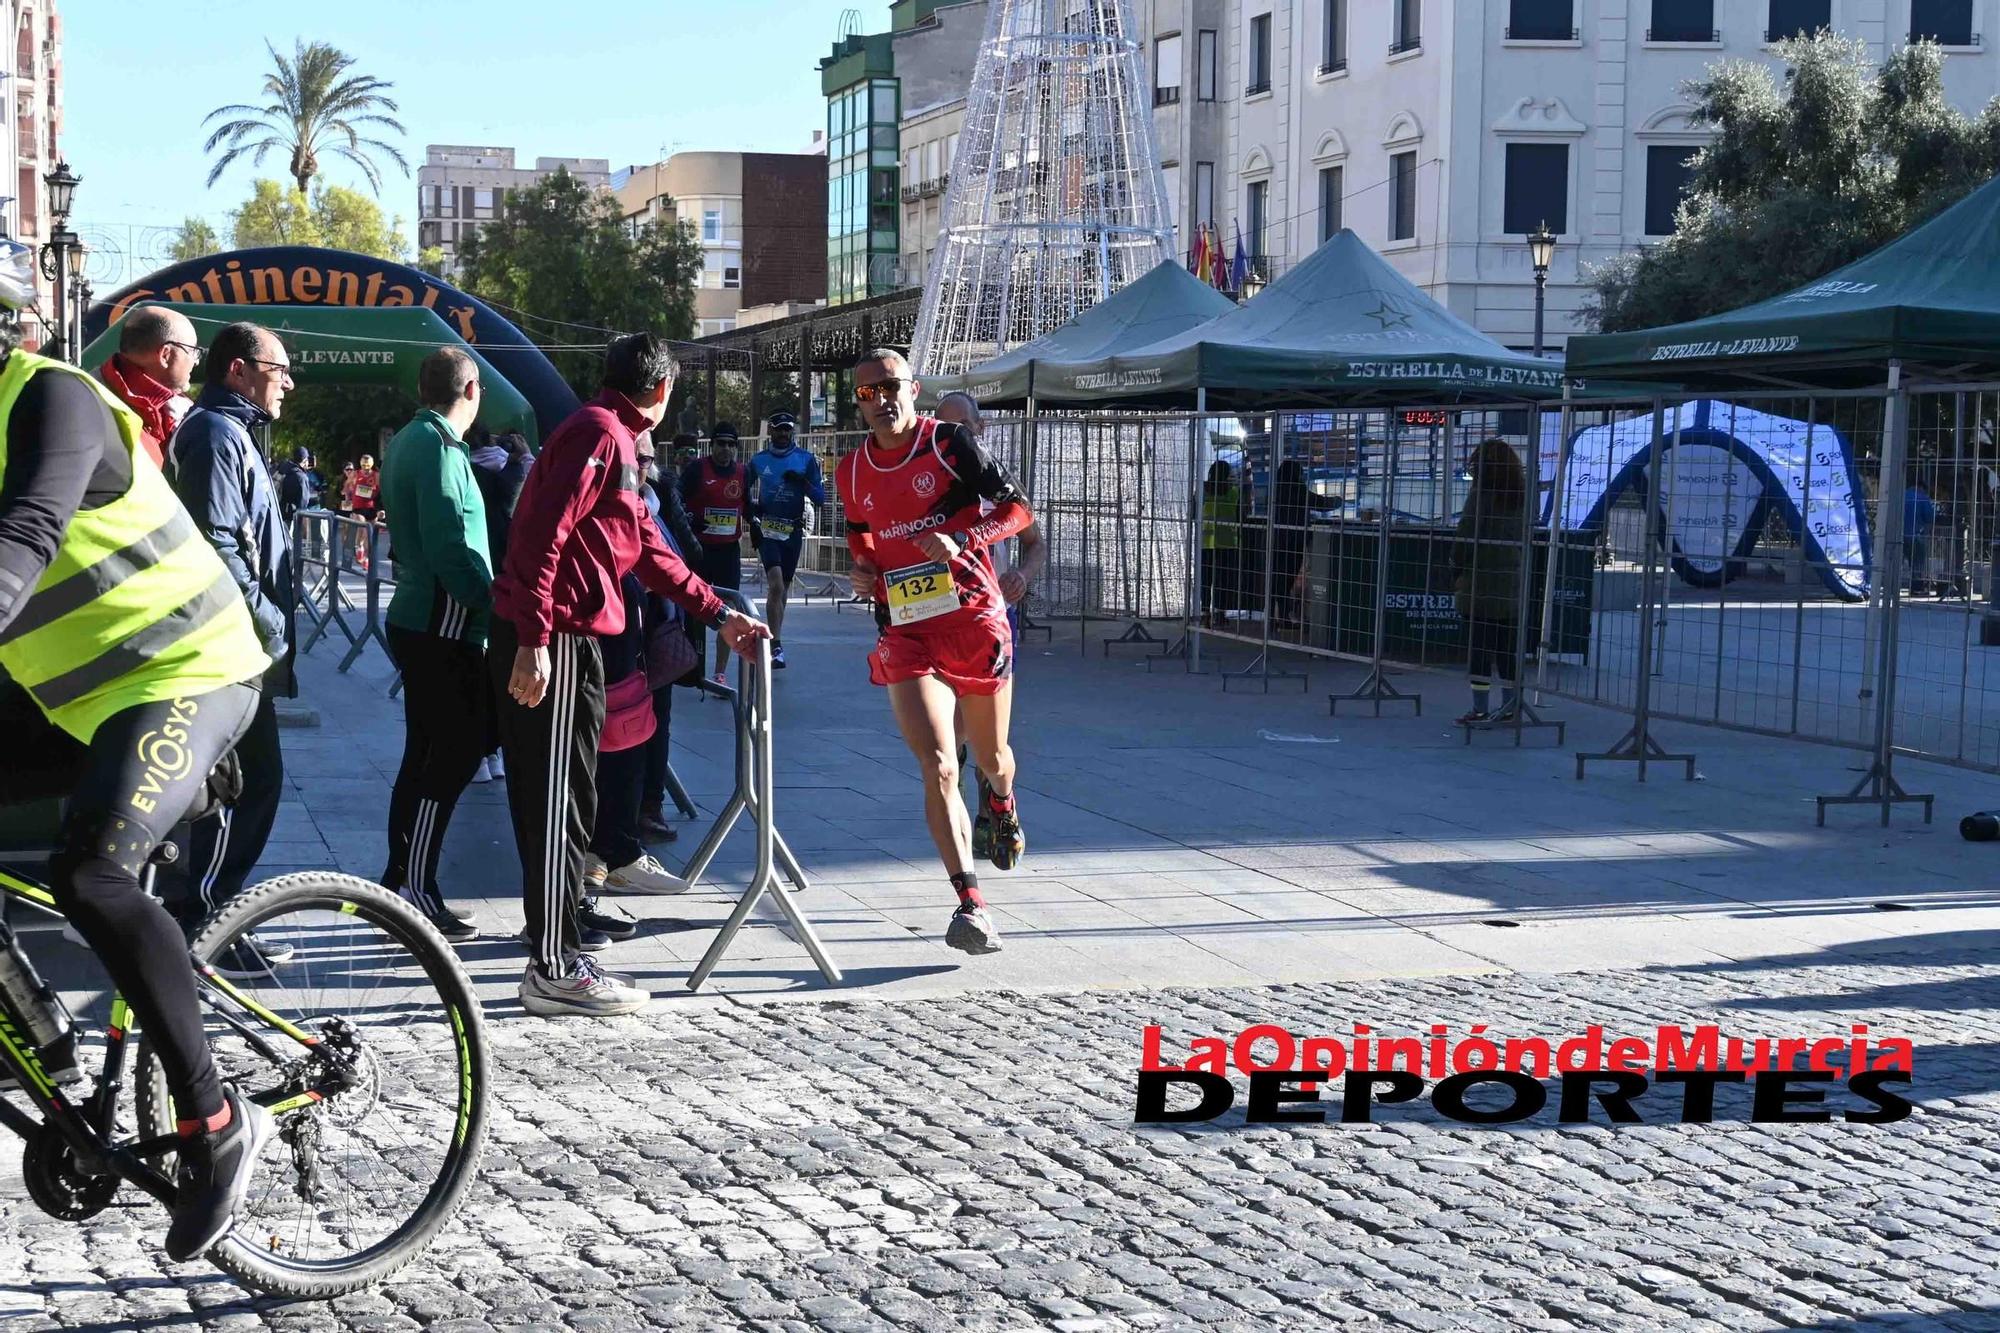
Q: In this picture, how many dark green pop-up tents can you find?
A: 3